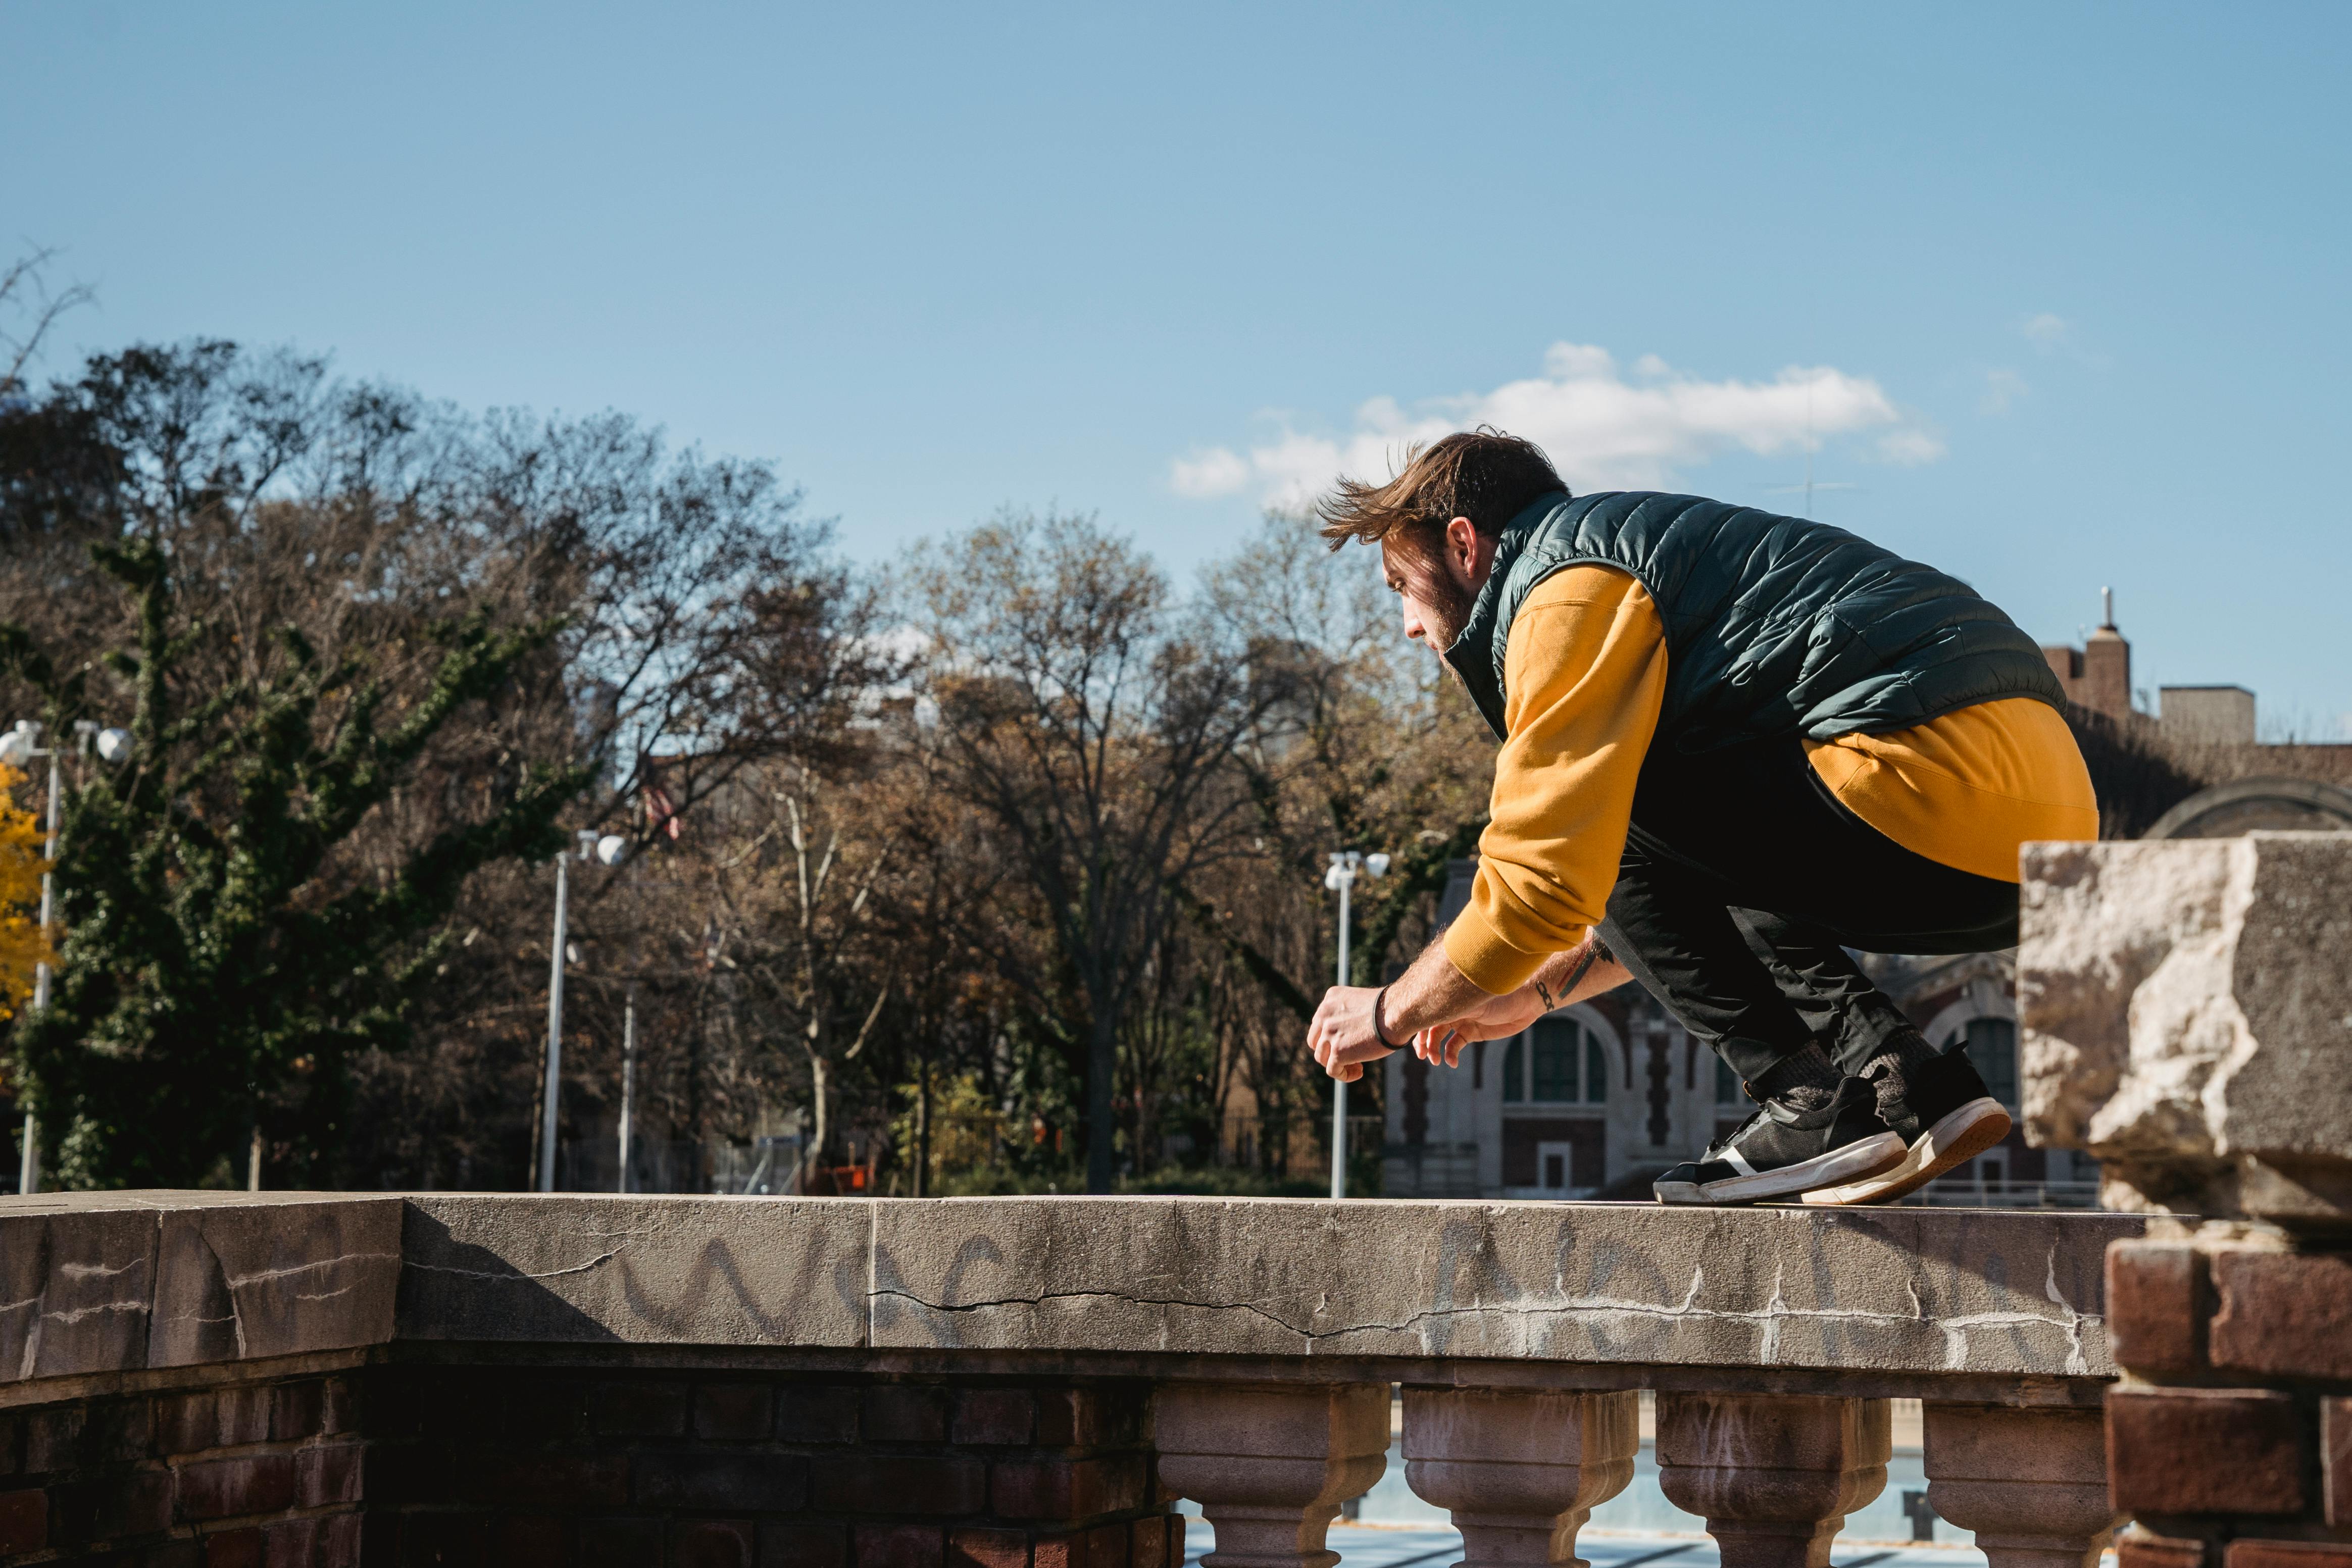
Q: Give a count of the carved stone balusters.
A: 4